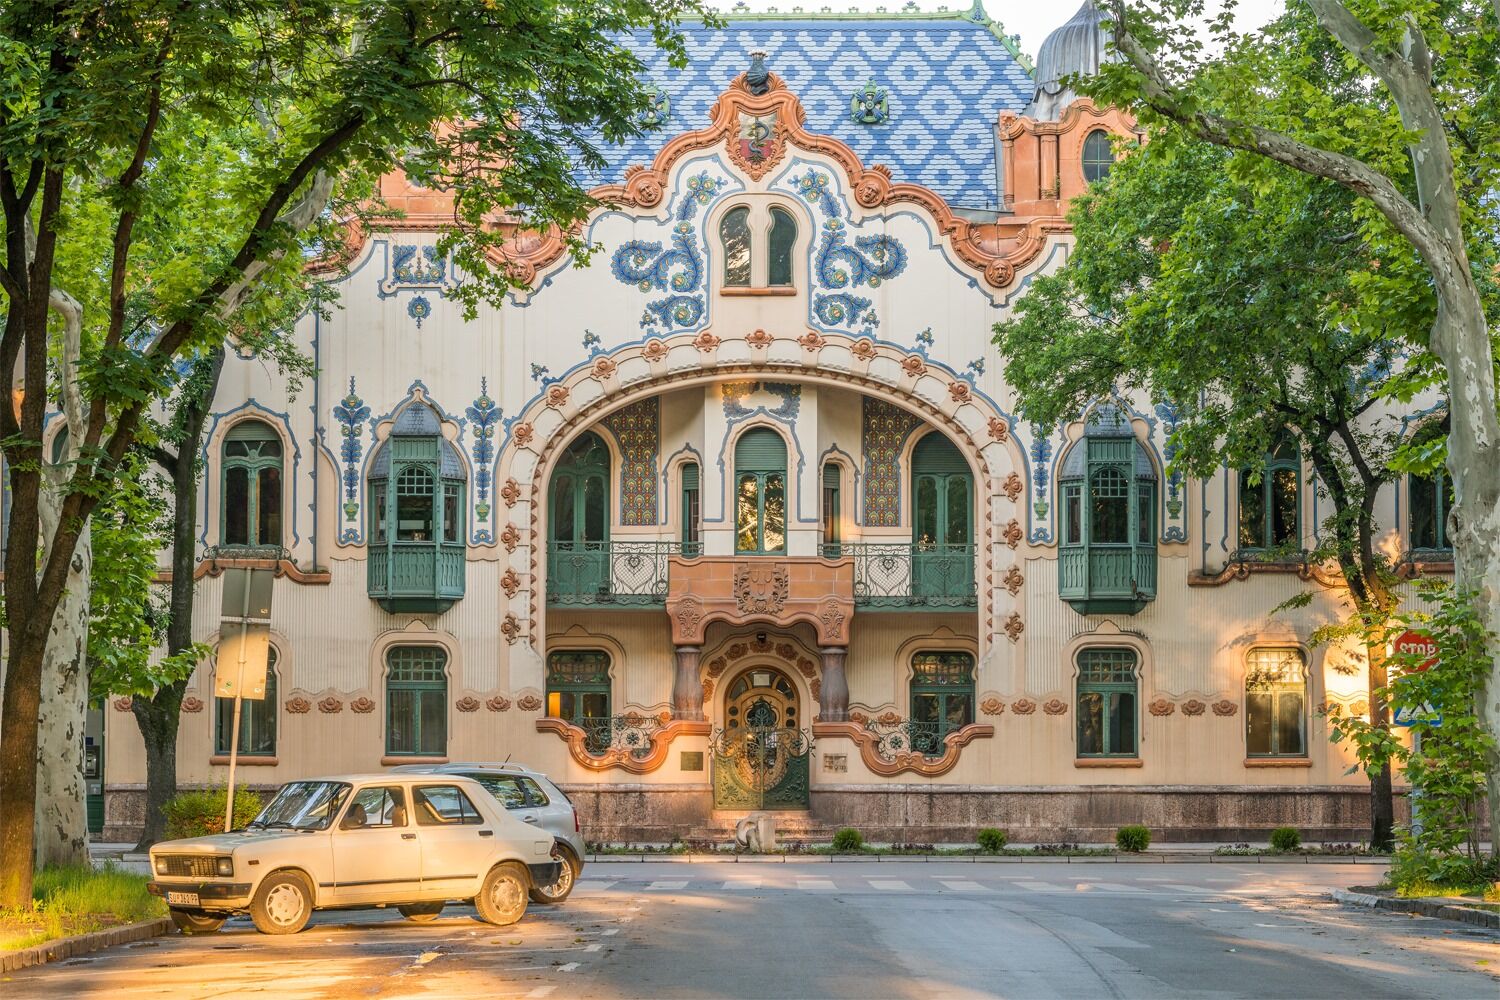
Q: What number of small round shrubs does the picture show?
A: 4